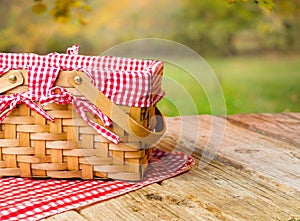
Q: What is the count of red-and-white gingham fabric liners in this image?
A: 1